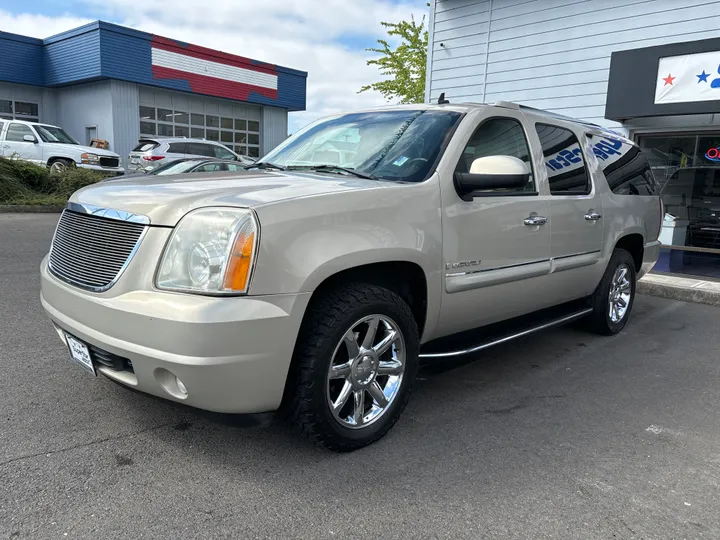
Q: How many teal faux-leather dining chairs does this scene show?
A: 0